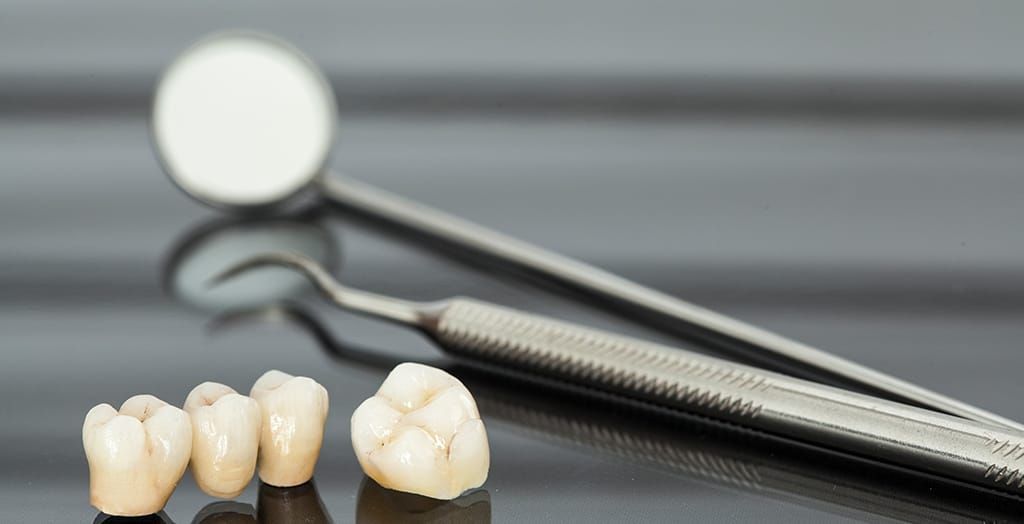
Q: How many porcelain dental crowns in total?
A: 4